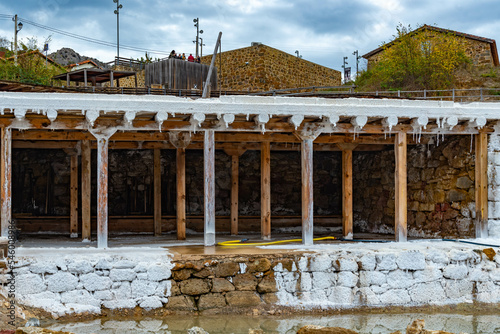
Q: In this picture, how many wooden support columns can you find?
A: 13